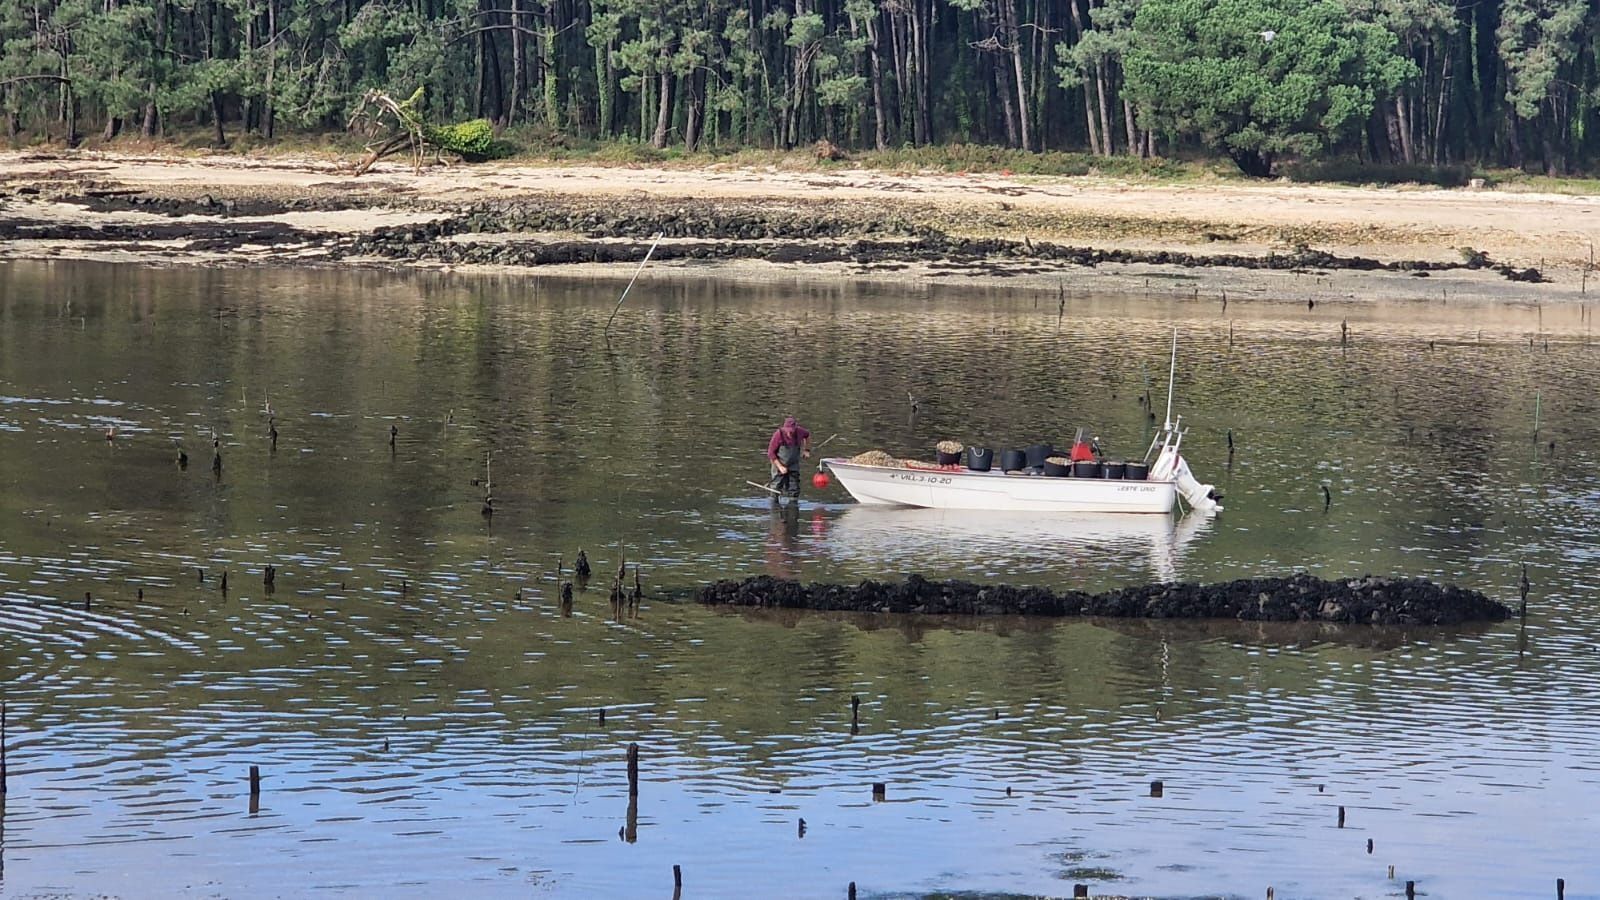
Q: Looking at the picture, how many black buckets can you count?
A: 8